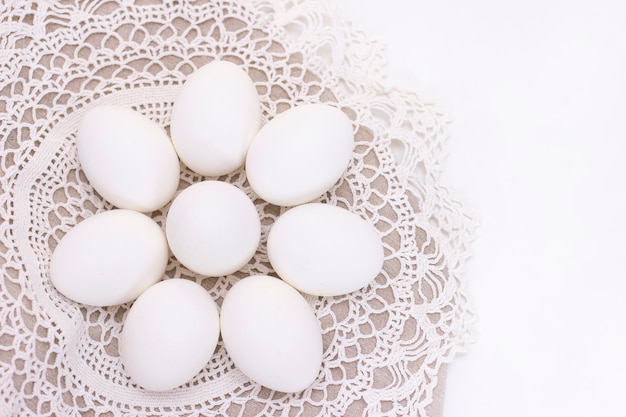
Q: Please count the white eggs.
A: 8